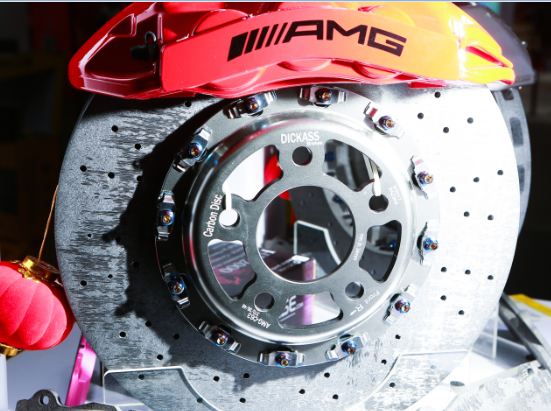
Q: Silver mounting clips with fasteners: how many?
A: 12